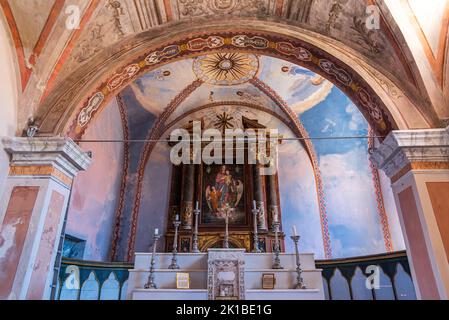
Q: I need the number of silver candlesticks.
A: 6